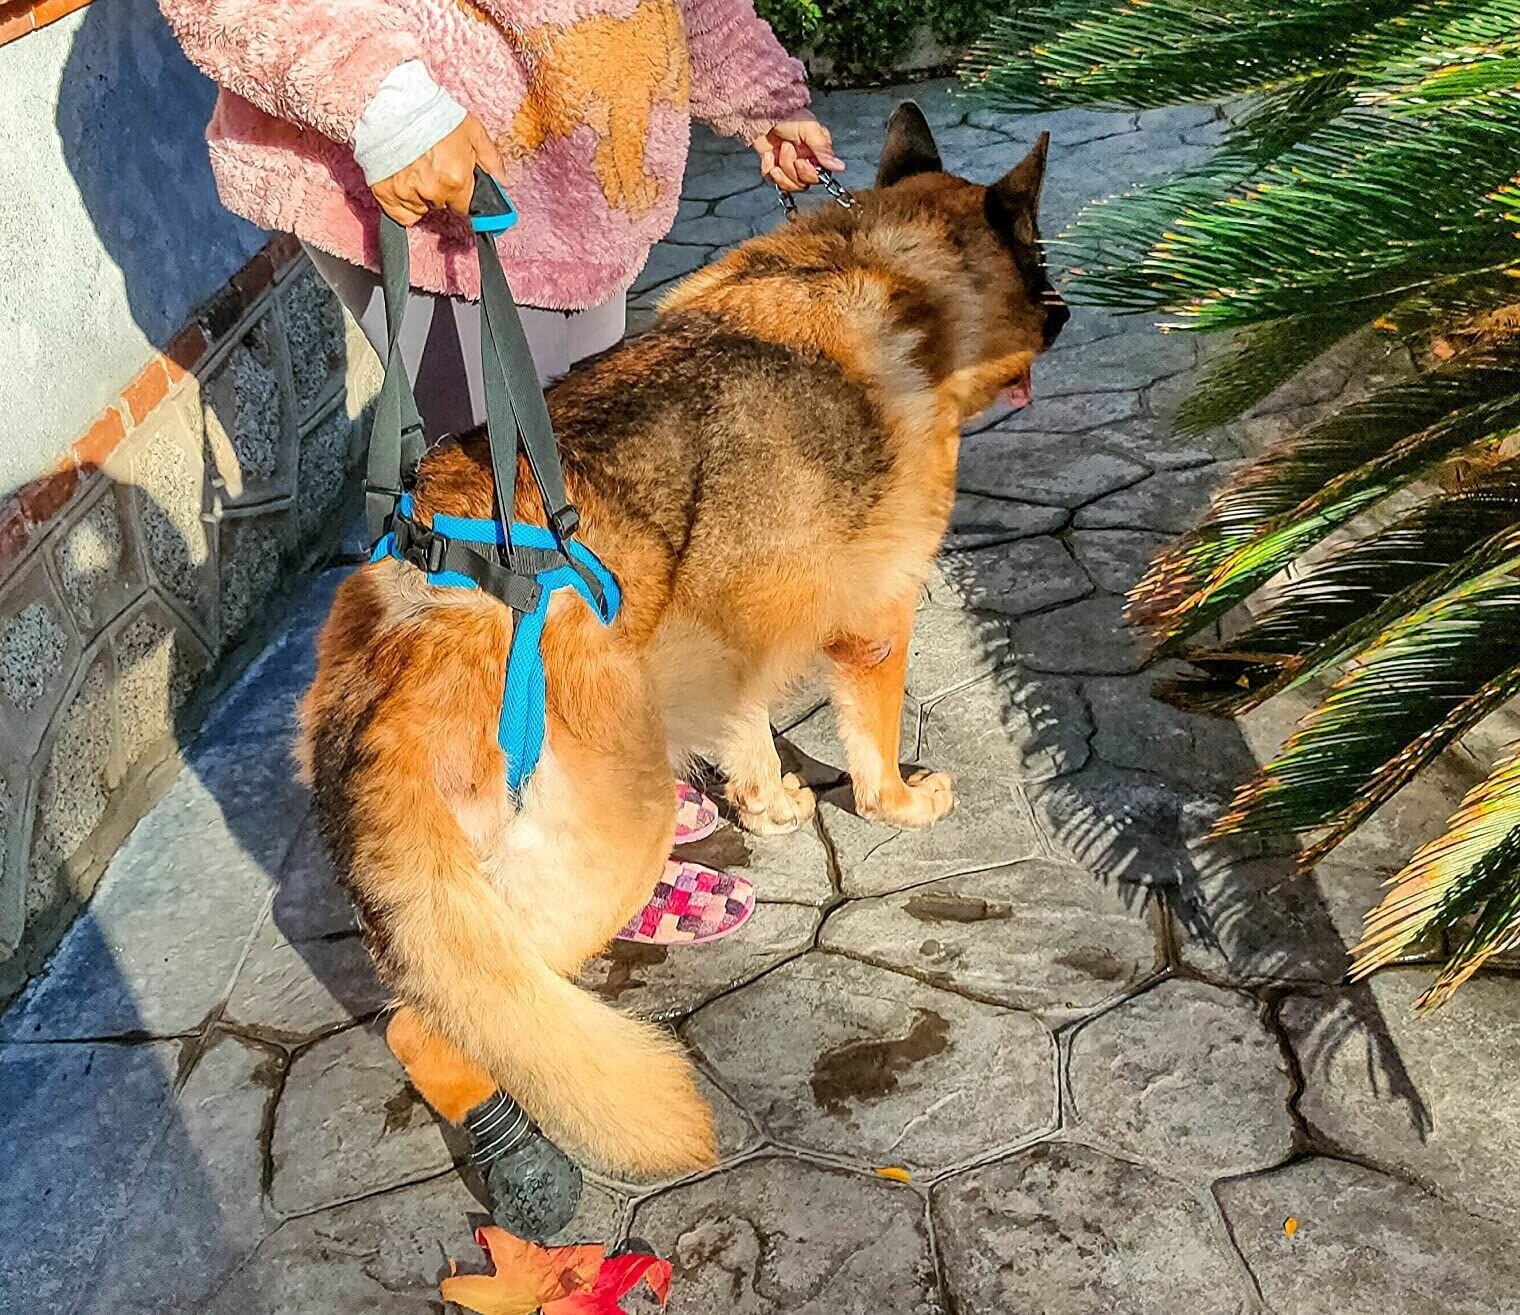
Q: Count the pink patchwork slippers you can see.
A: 2